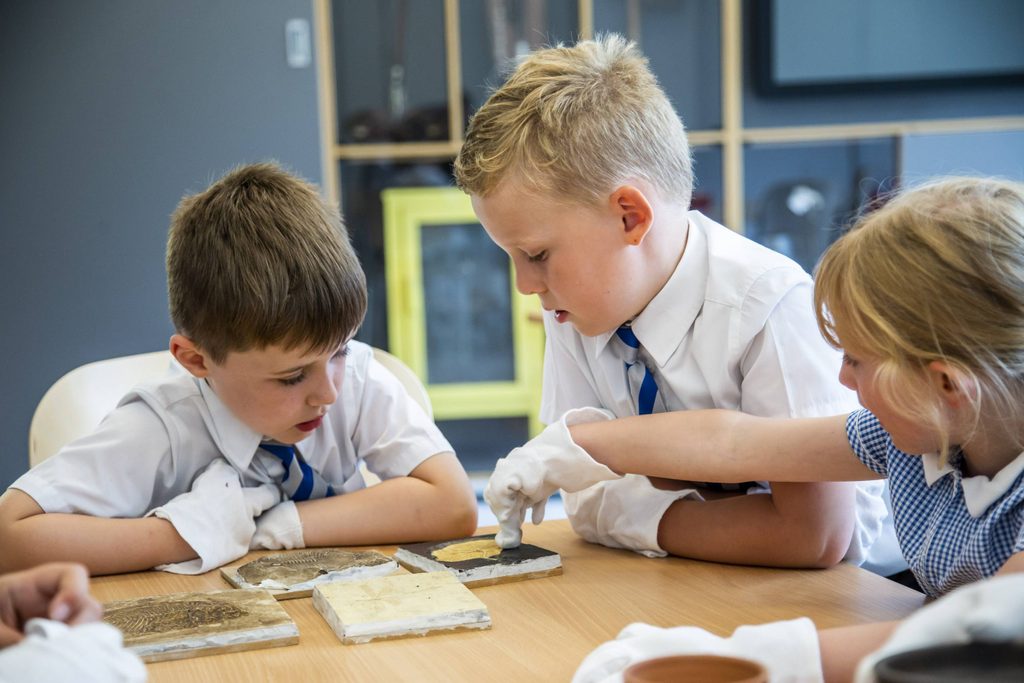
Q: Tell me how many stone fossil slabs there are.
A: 4